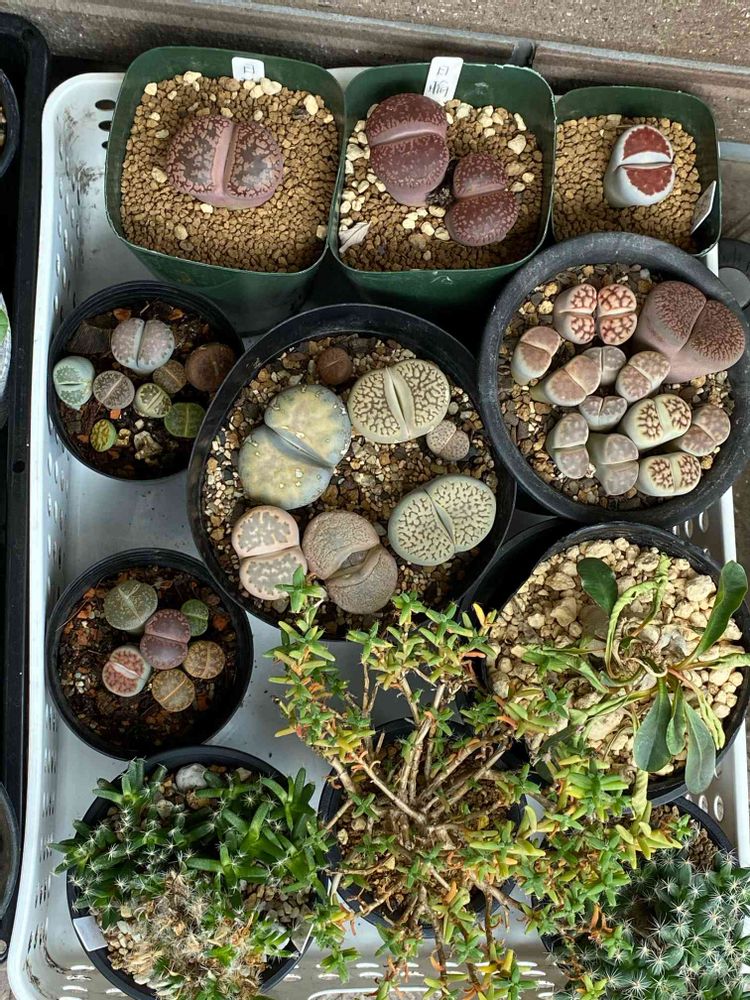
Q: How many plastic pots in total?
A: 11